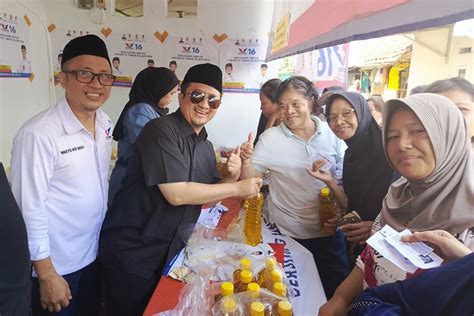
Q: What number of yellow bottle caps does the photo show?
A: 11